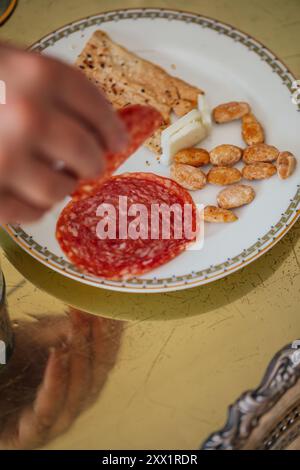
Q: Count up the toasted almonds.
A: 11